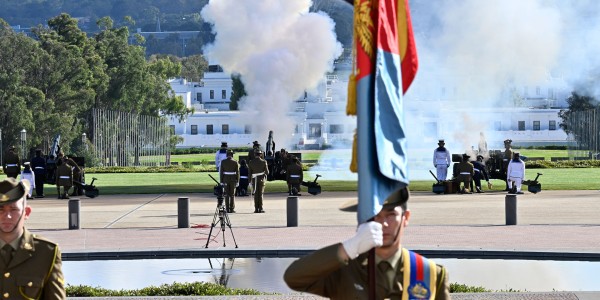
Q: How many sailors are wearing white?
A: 4